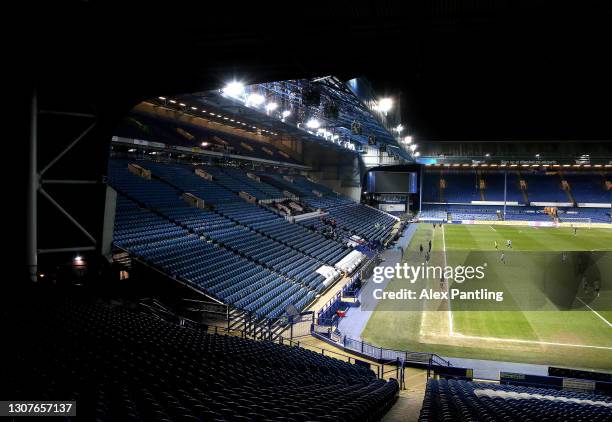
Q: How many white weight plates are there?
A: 0